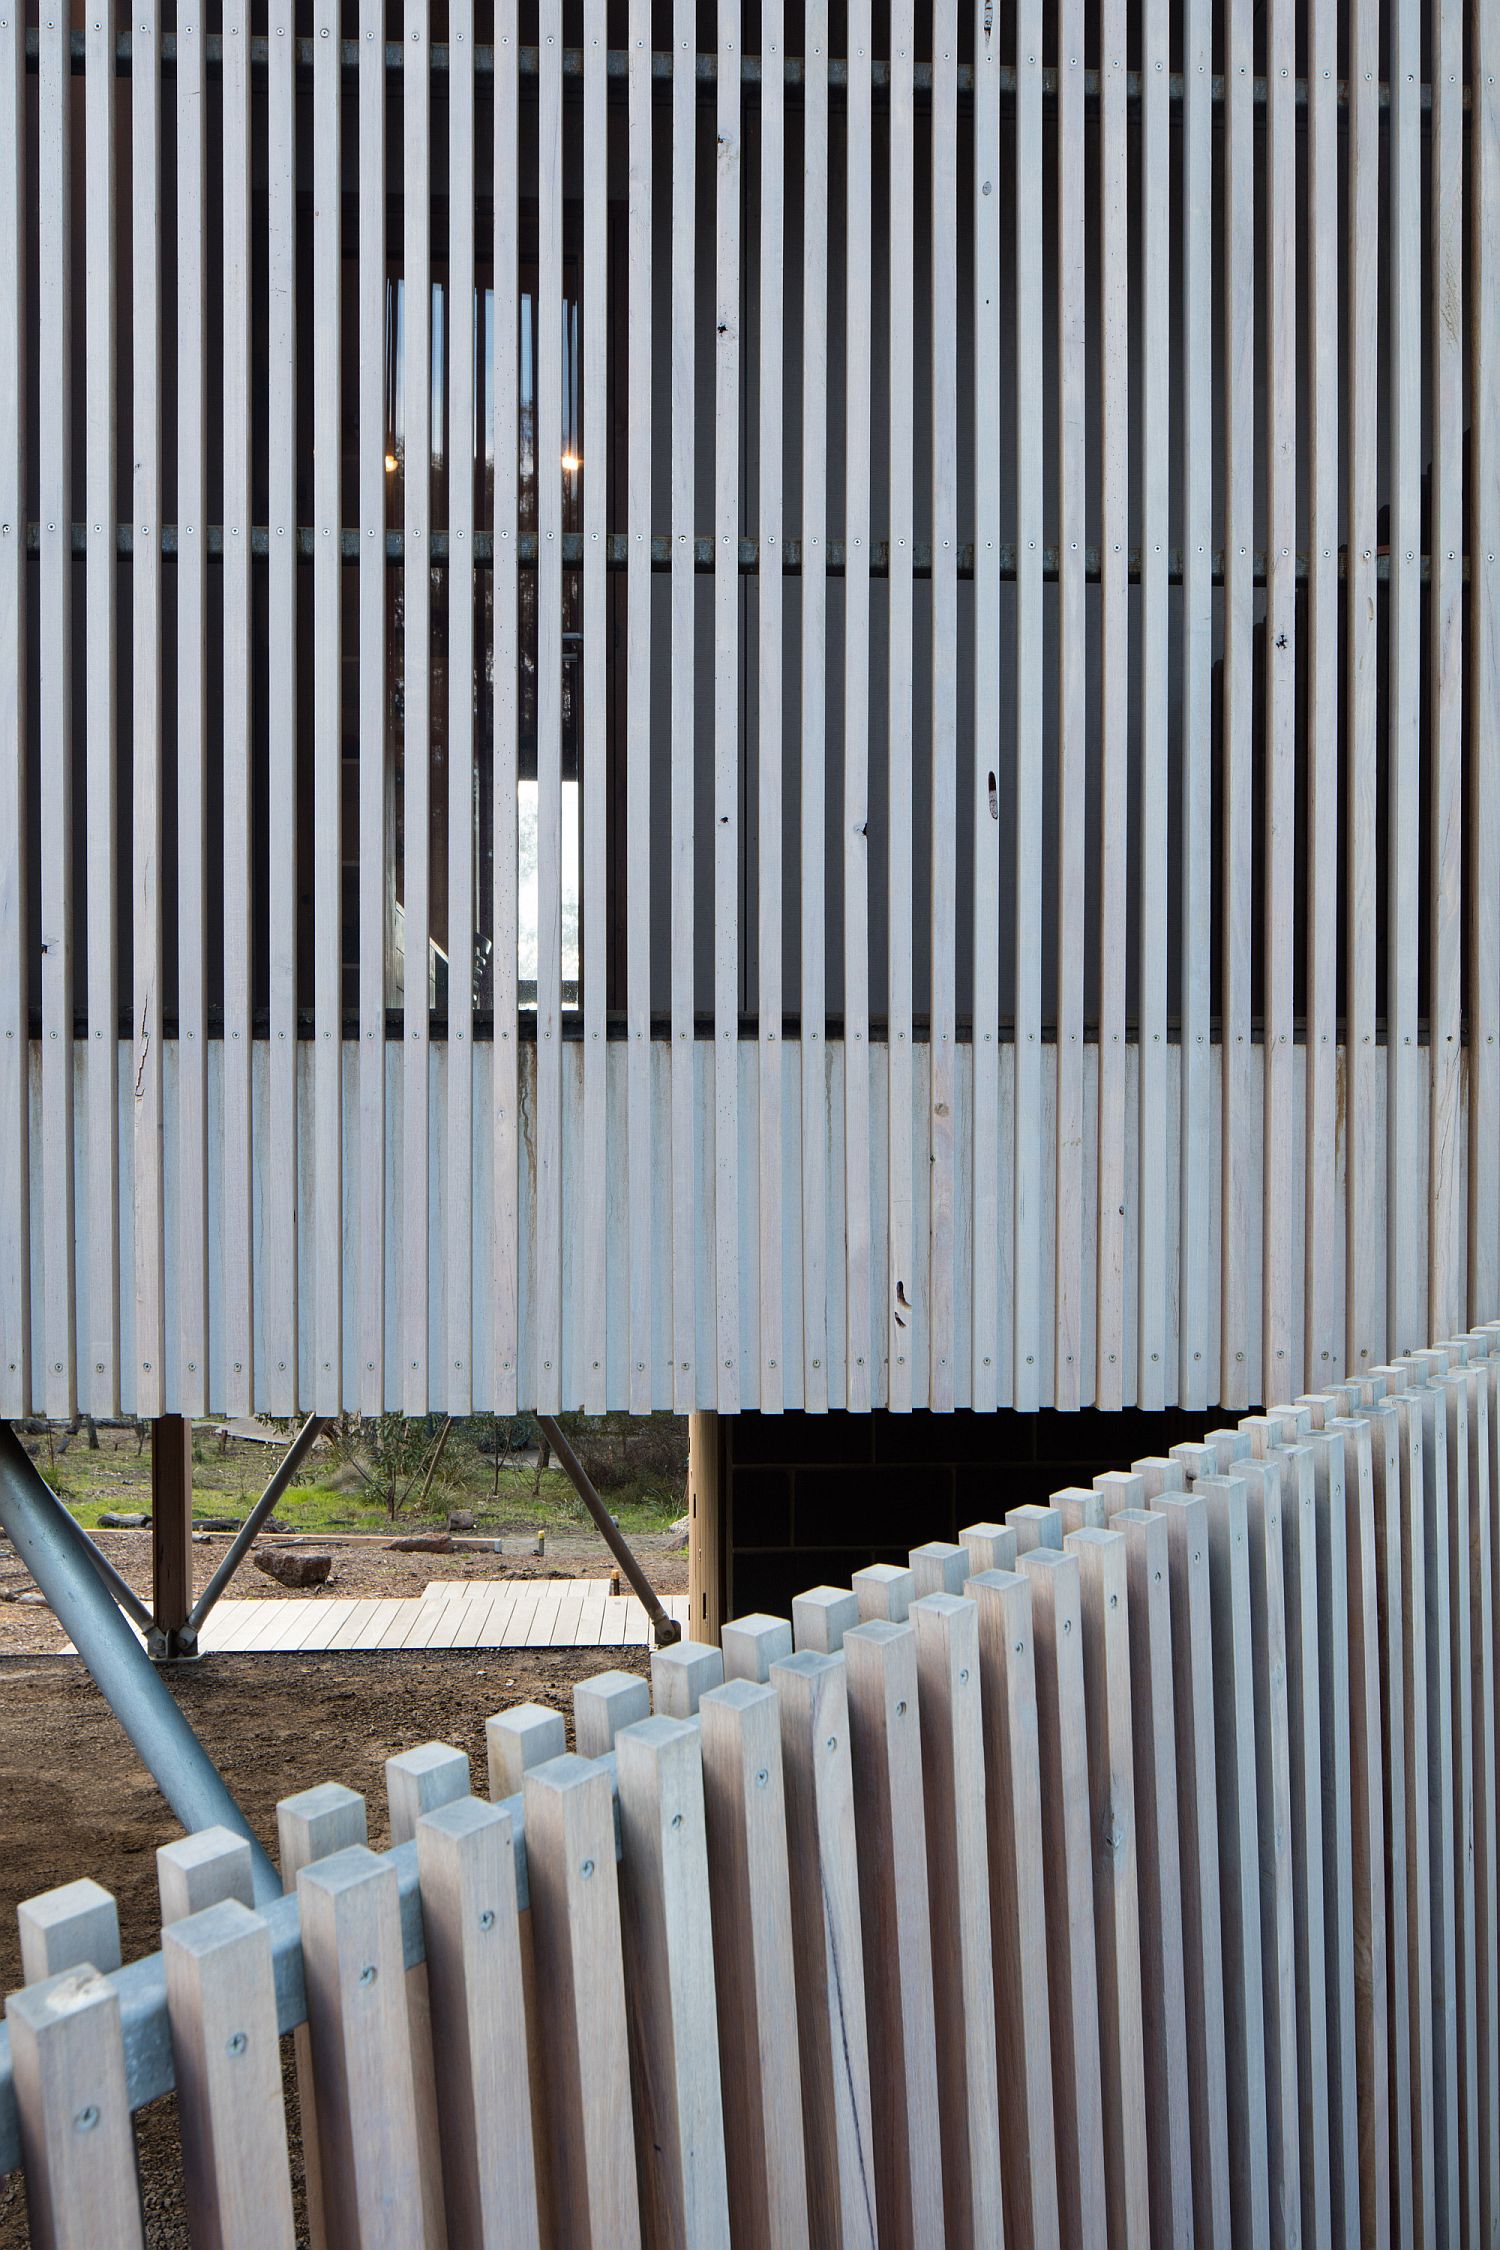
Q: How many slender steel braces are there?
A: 3